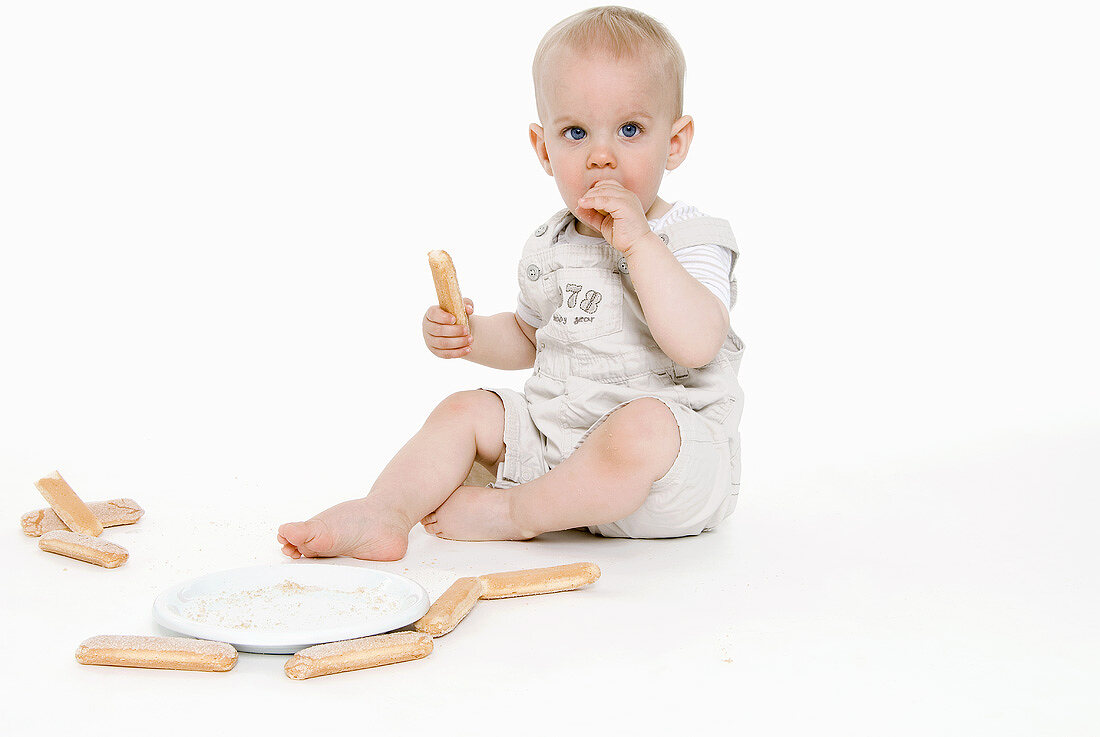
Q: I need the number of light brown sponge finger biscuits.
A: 8